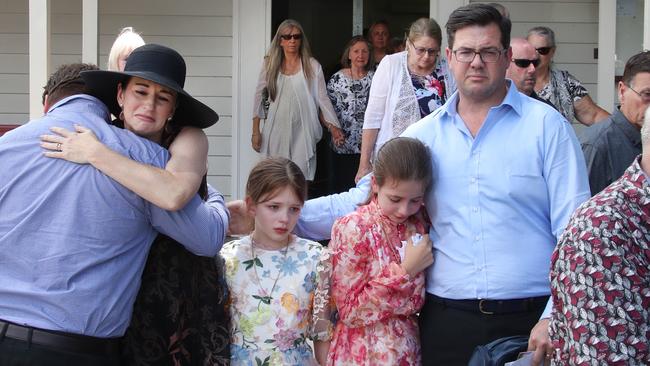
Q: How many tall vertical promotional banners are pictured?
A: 0